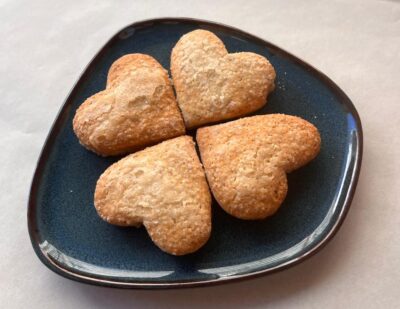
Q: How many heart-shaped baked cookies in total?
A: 4